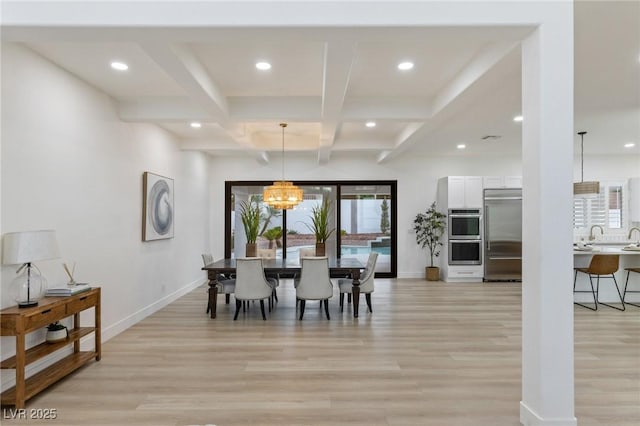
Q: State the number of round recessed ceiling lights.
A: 8